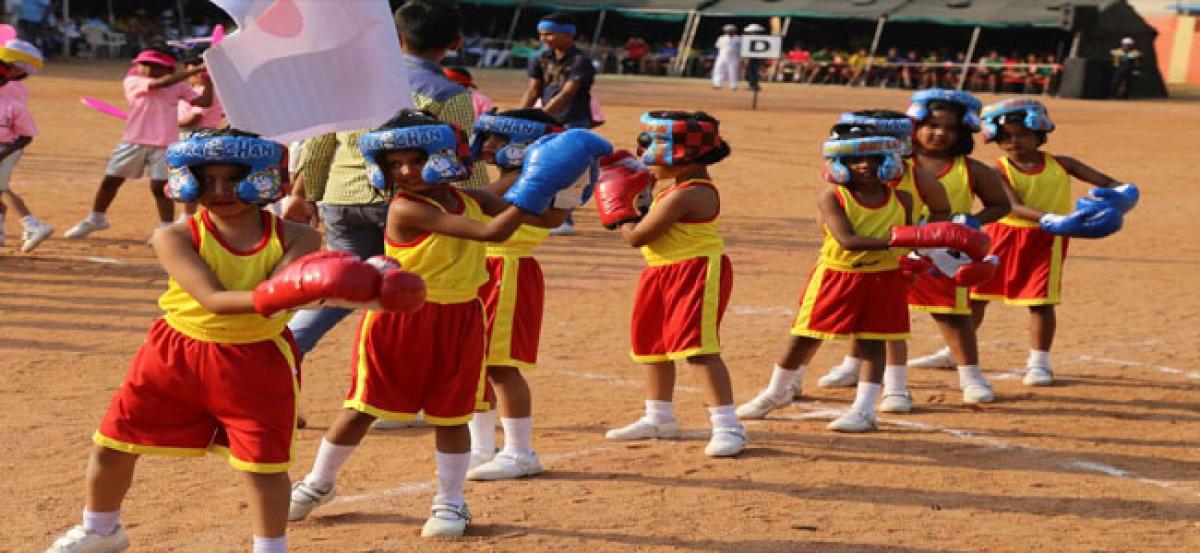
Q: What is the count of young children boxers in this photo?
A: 8